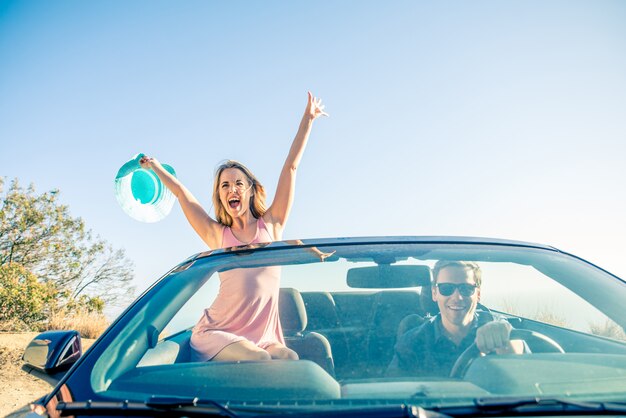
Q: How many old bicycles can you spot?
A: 0